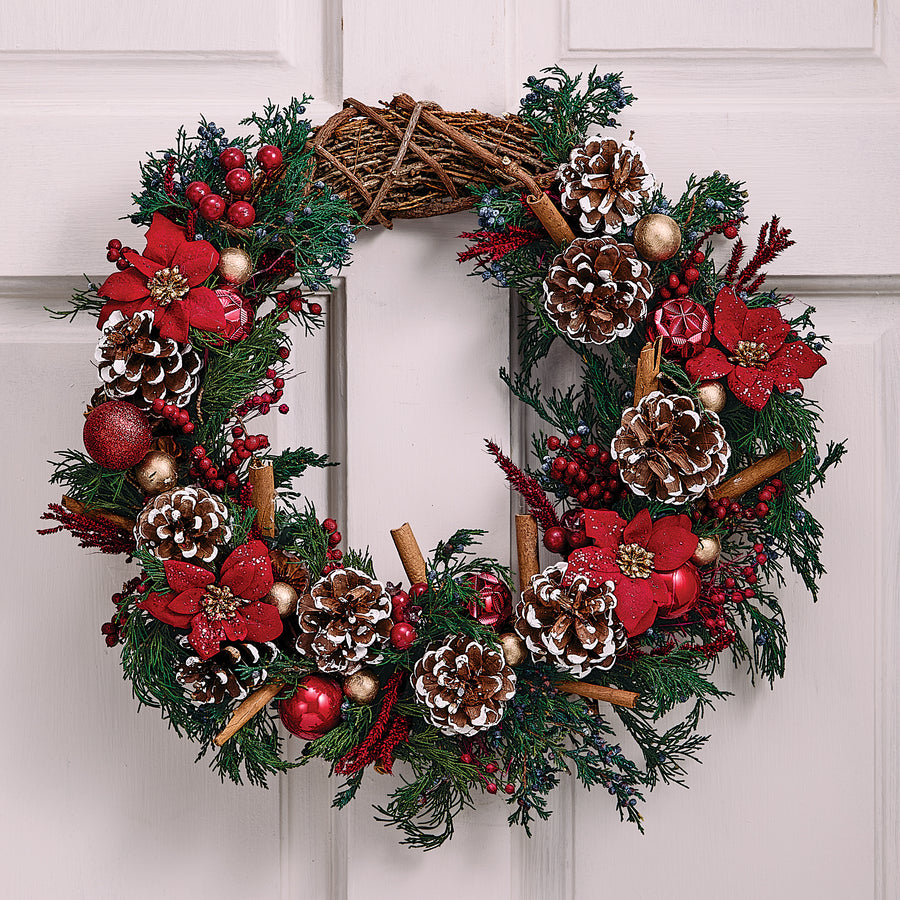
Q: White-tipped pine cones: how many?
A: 9